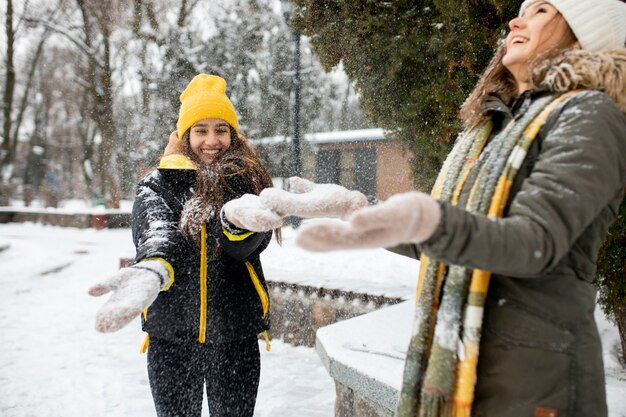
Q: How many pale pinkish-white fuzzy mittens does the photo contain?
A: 4